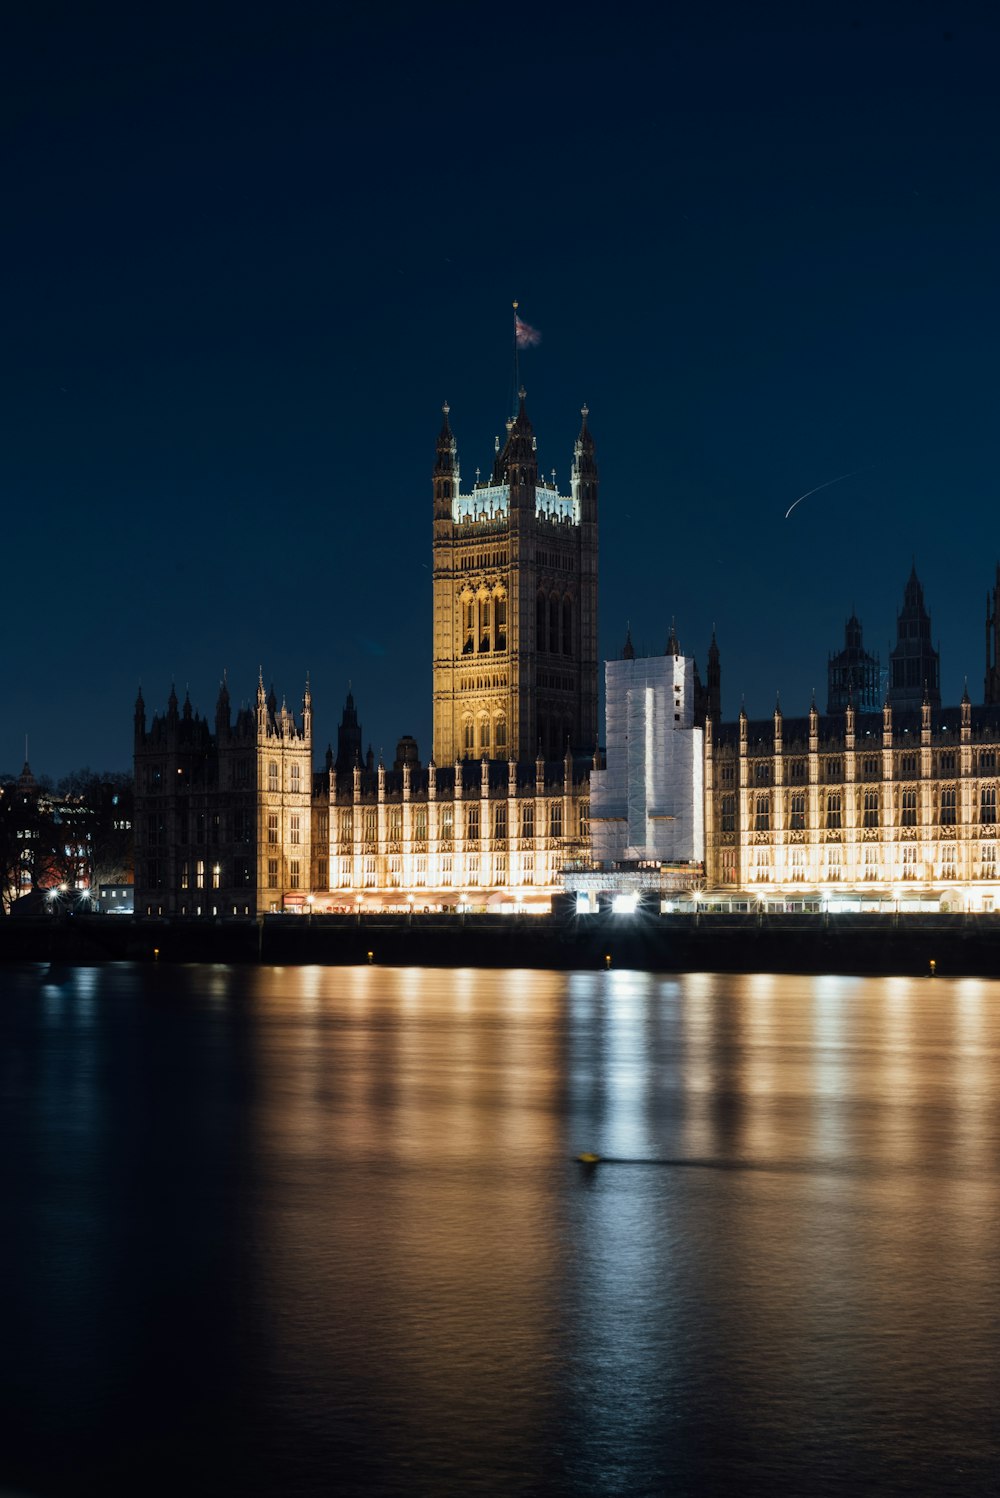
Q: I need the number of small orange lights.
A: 4